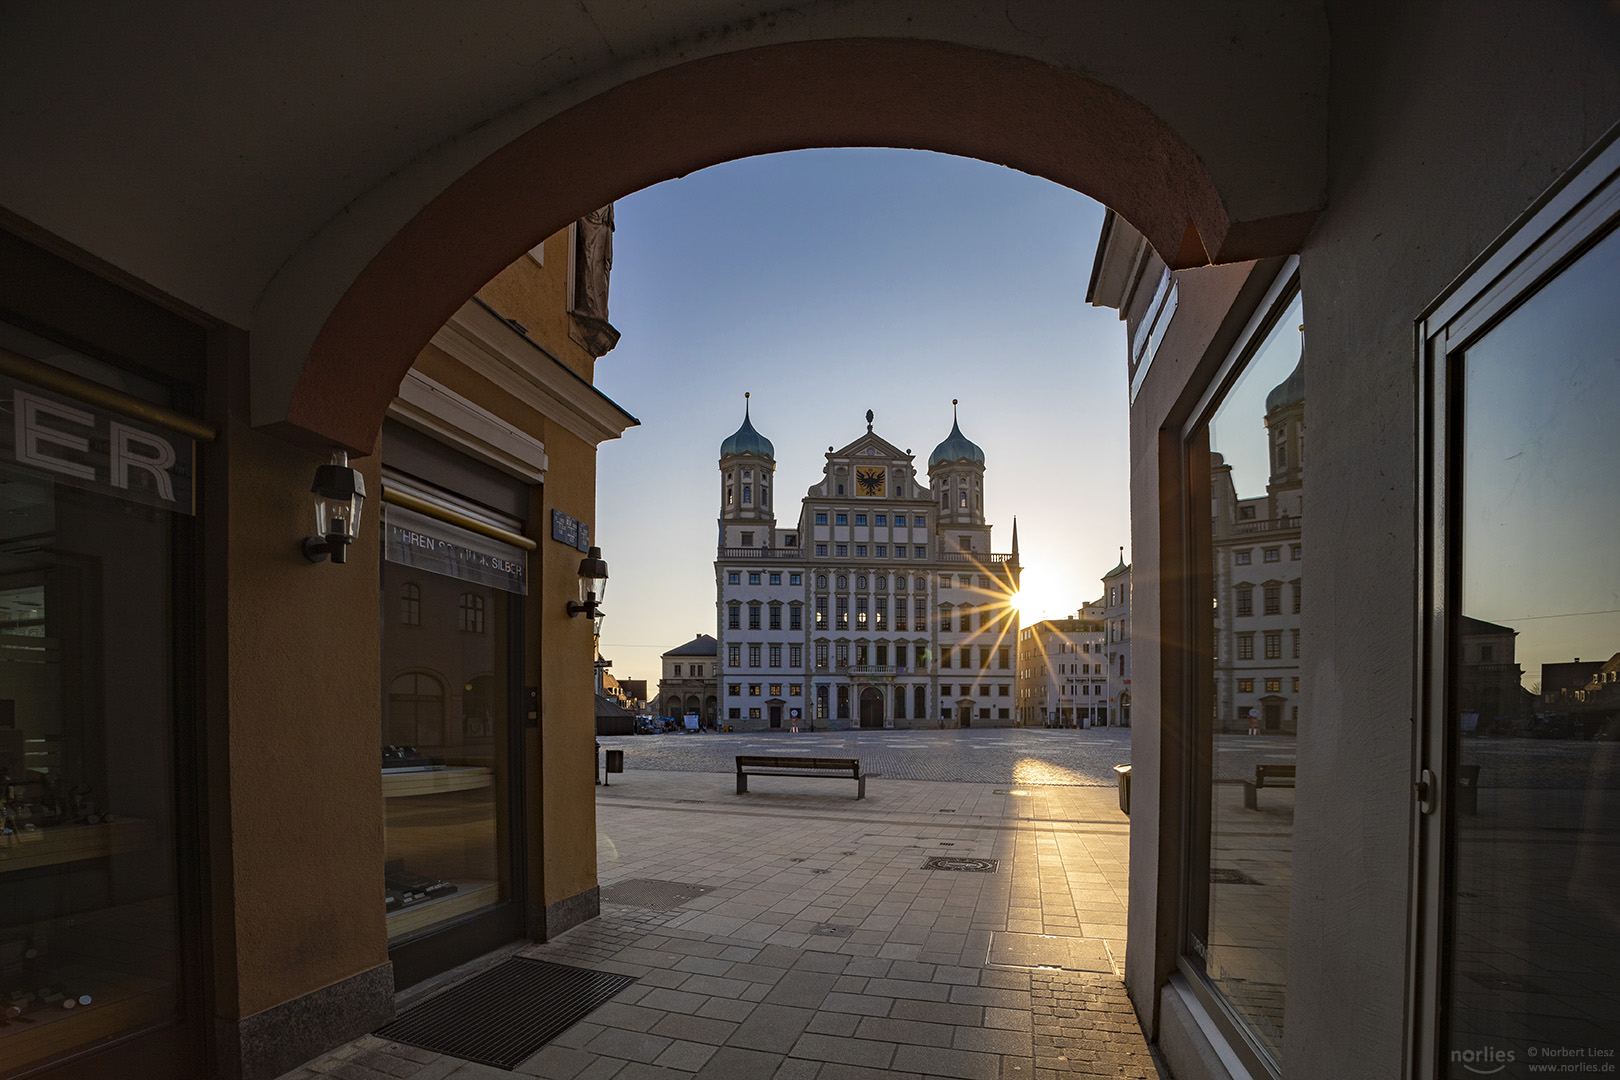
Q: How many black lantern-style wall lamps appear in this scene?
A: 2